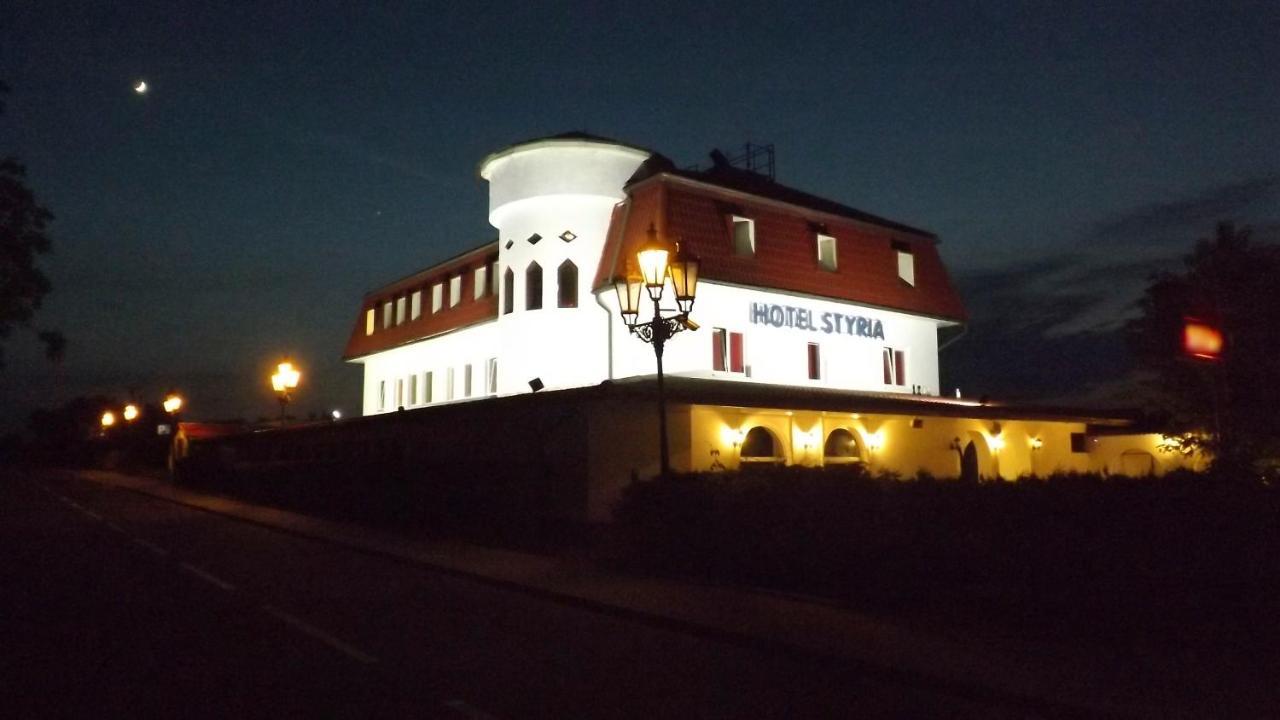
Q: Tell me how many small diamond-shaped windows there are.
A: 3